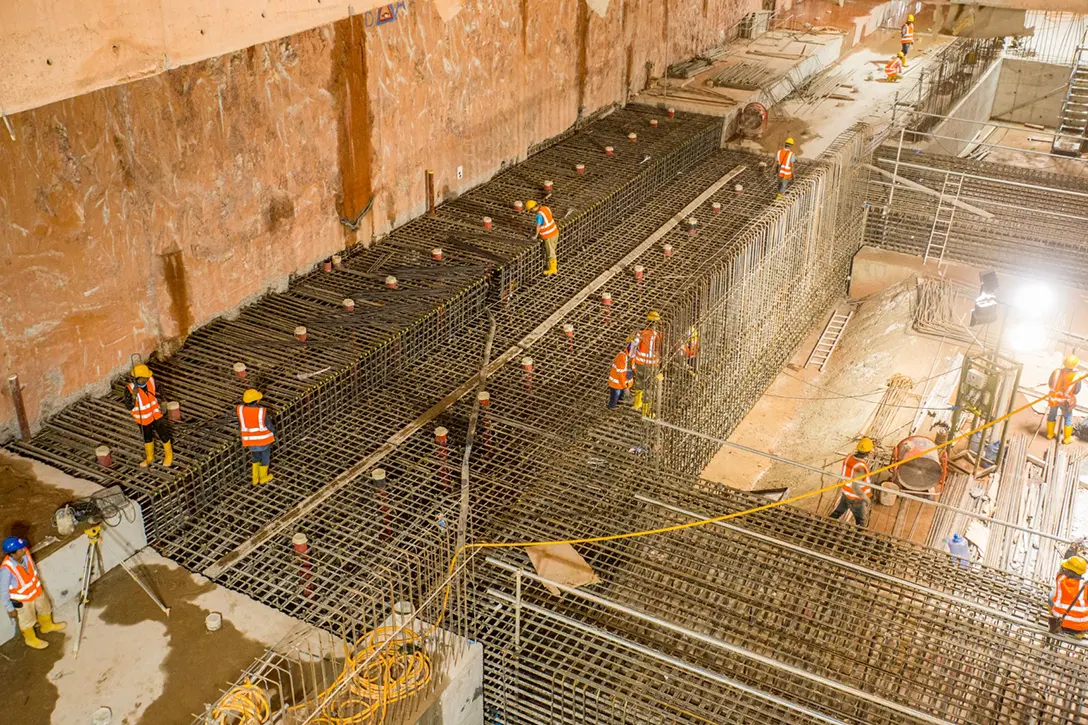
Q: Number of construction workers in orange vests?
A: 13